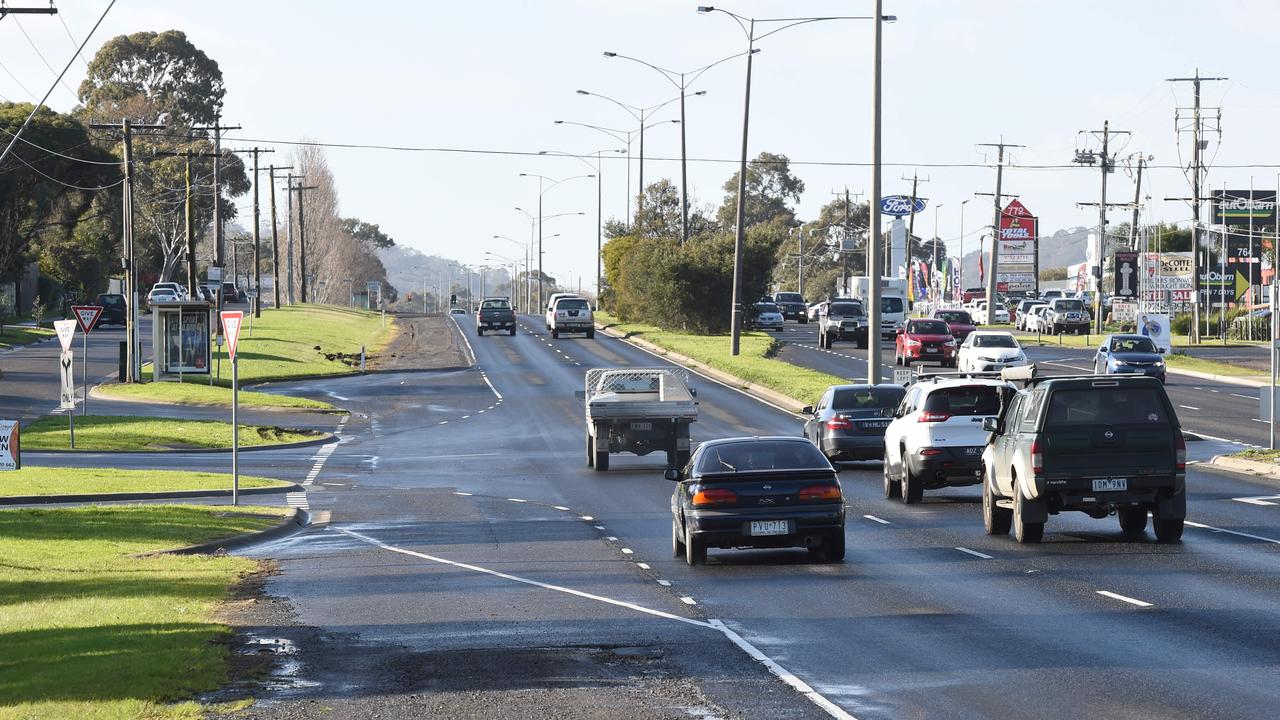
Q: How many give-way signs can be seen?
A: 3